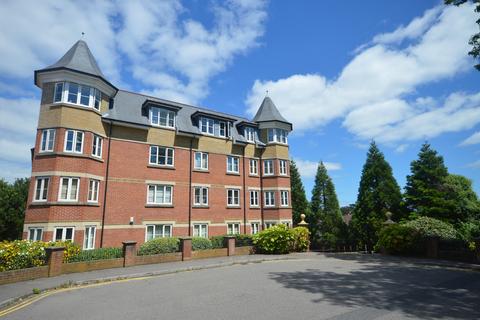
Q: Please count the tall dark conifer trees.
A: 4